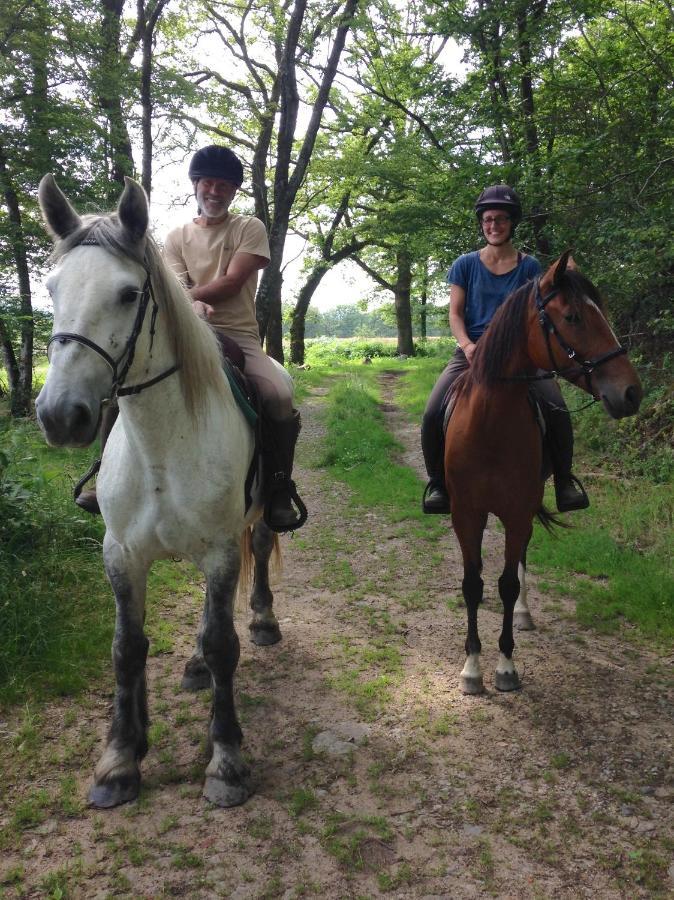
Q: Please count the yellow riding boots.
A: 0